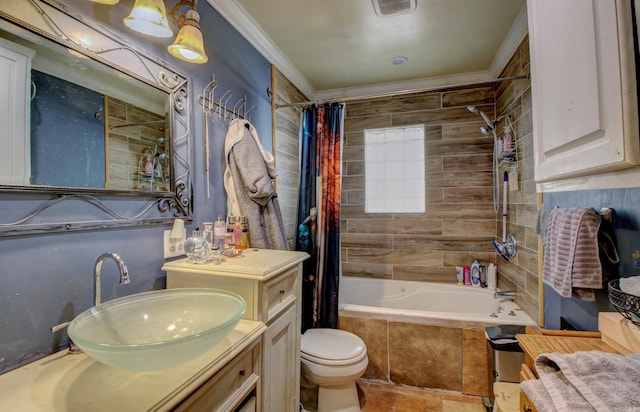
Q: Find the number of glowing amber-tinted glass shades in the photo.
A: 3